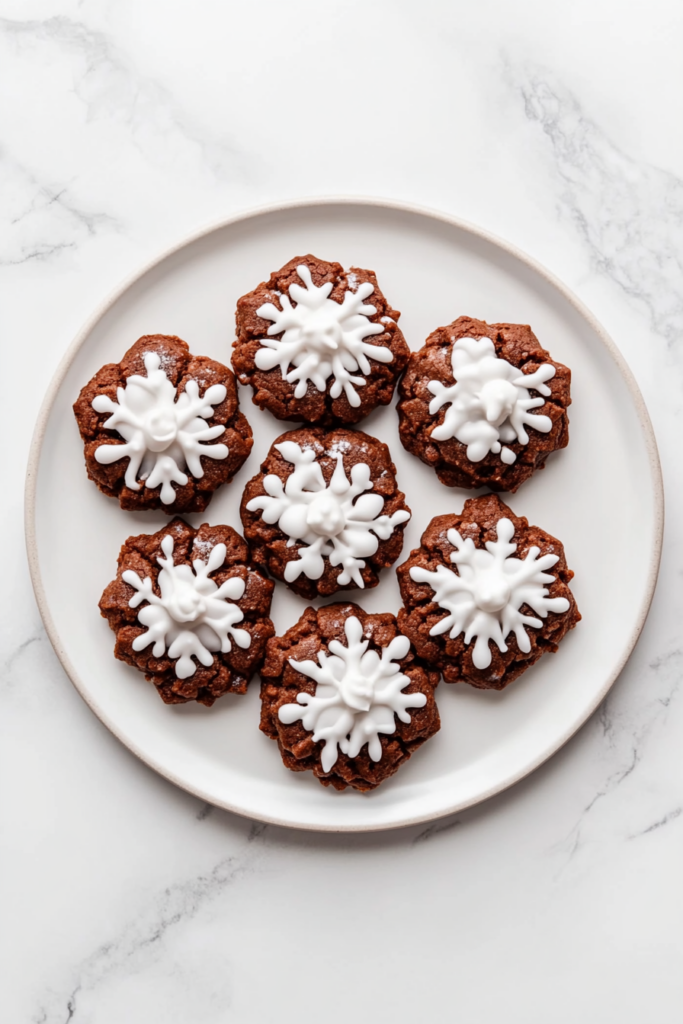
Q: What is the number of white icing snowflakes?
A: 7